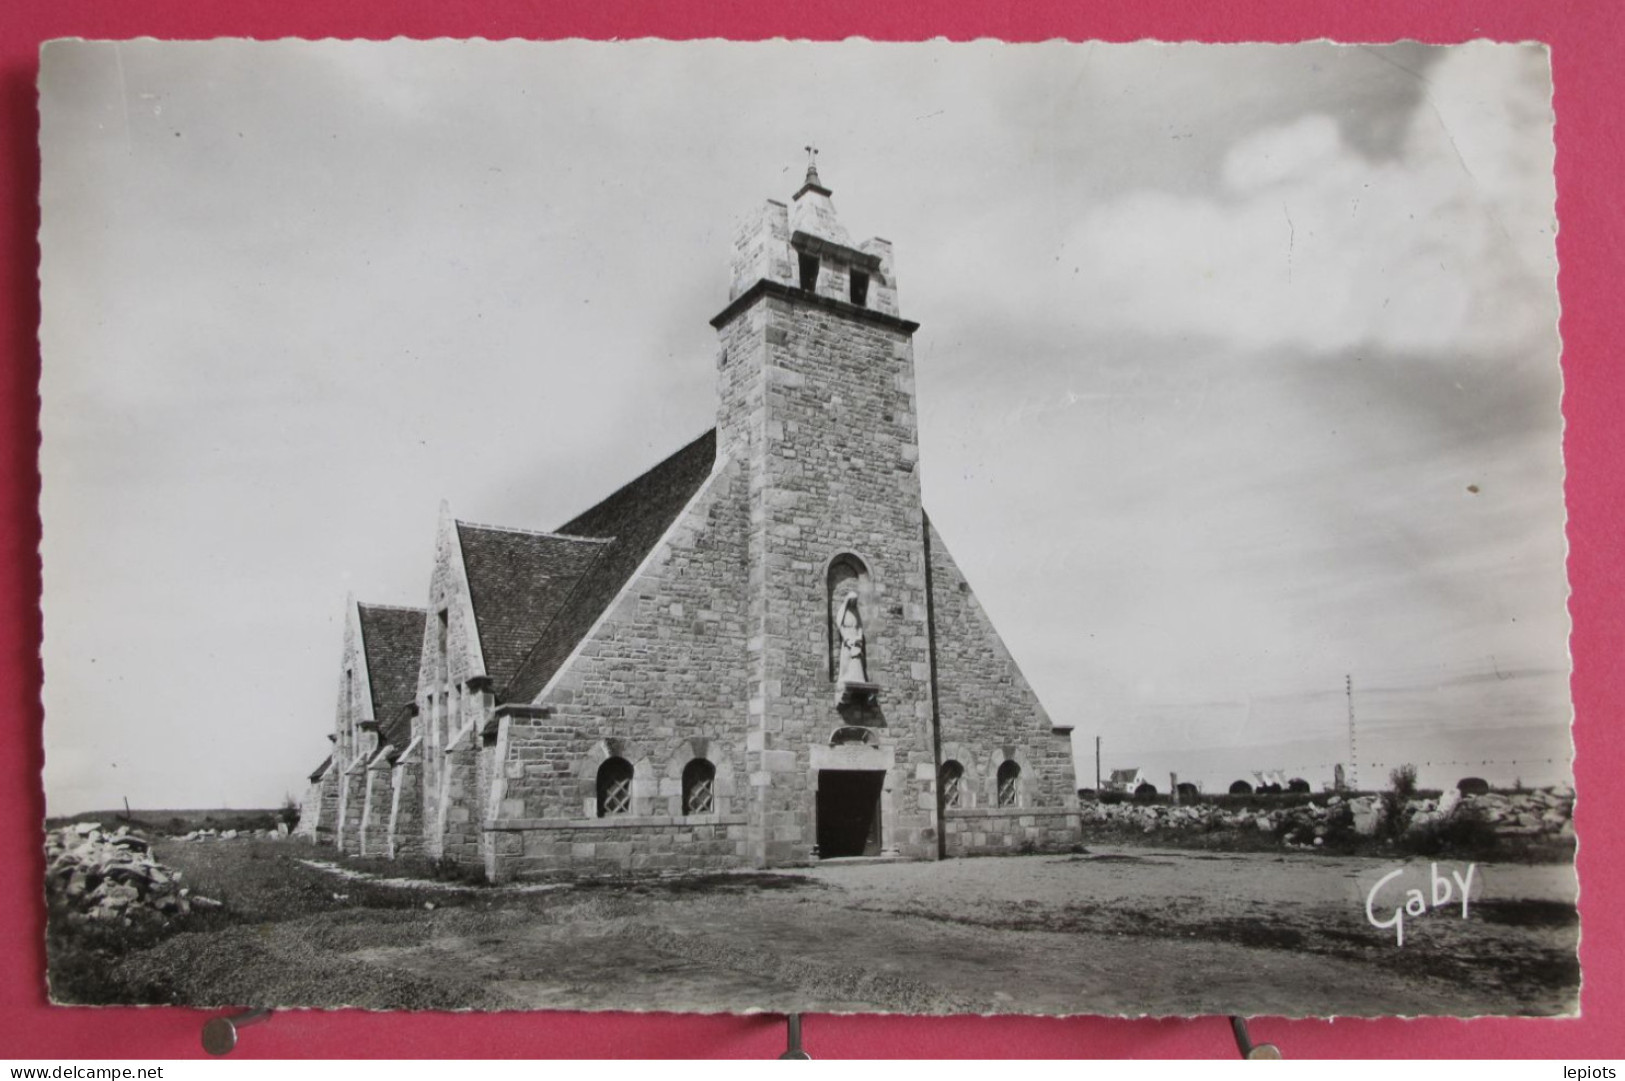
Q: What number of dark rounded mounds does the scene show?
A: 5